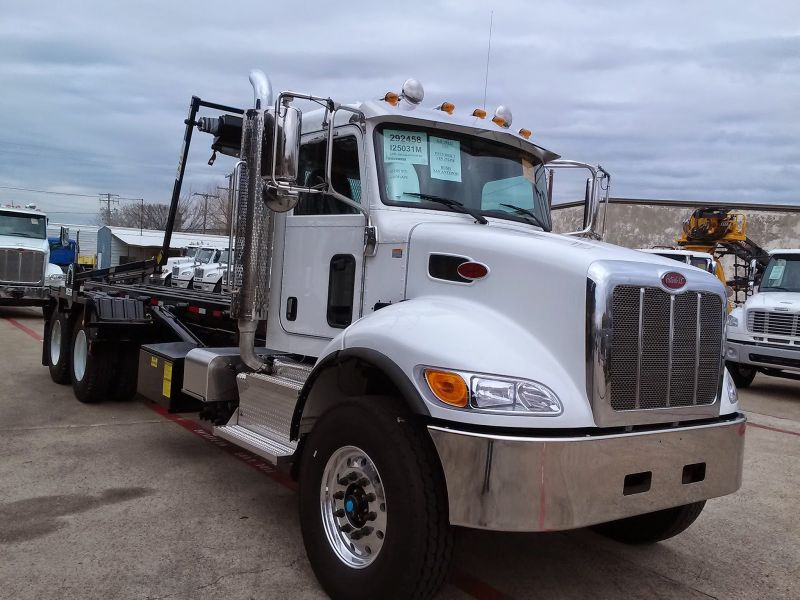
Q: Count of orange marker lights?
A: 5